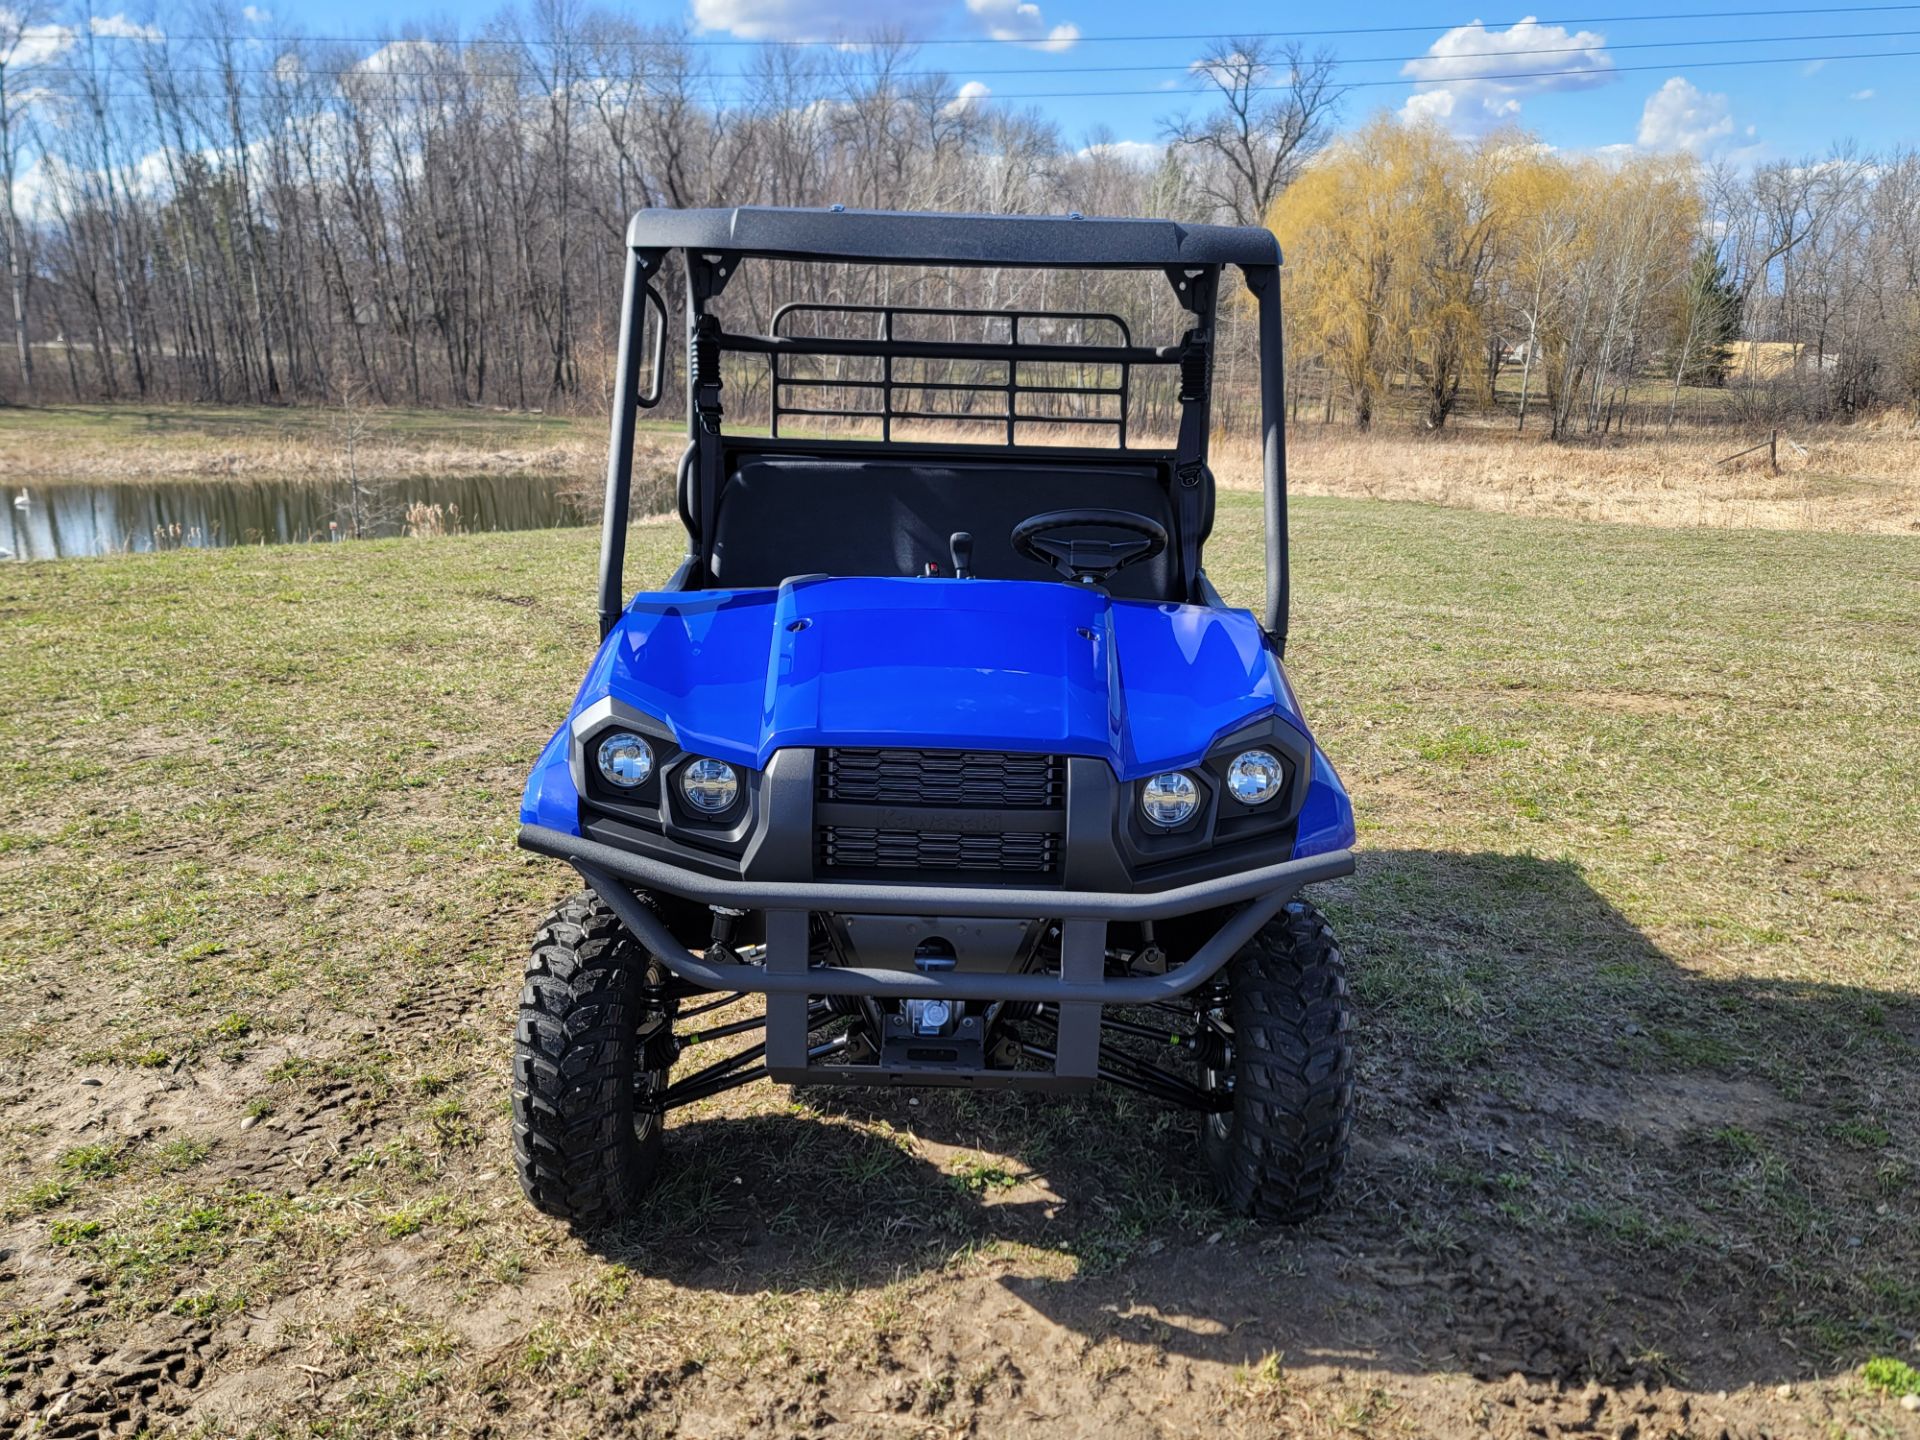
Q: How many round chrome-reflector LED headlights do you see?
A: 4